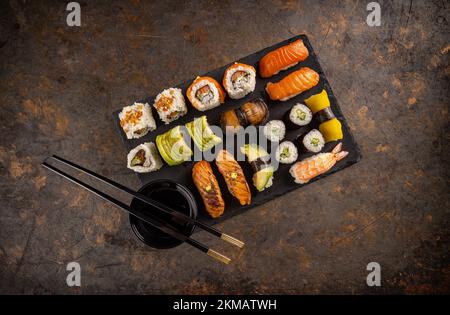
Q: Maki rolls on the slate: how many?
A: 11